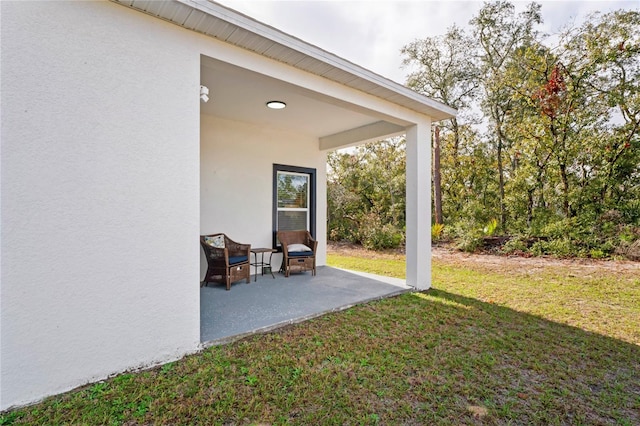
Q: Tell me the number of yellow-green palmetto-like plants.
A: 2